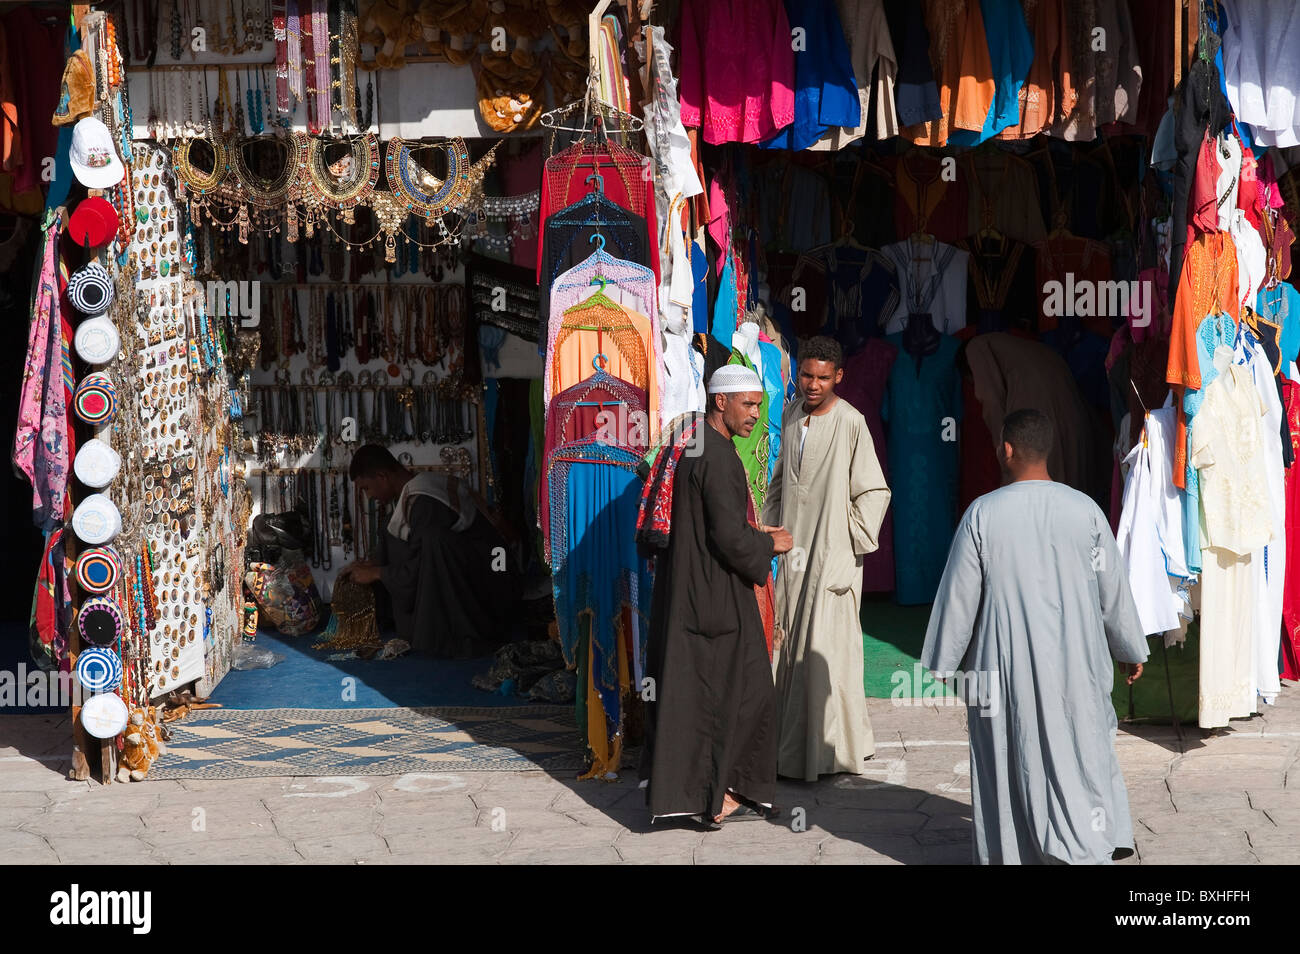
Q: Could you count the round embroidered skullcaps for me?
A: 9